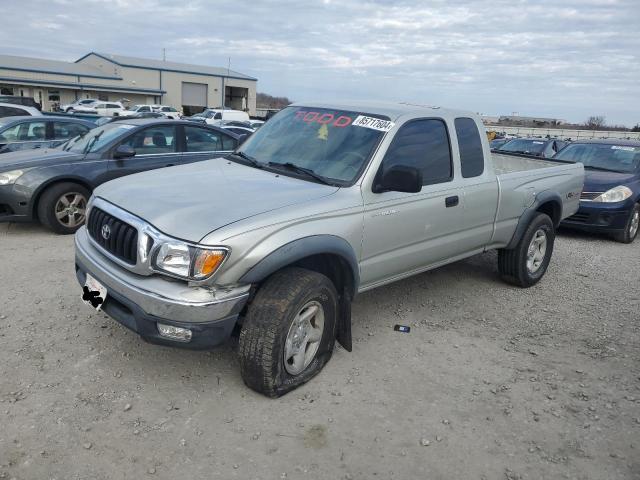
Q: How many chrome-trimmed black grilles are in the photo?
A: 1